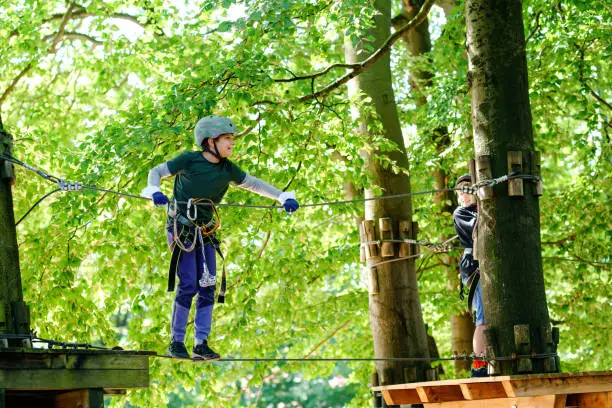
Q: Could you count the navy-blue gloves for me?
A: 2